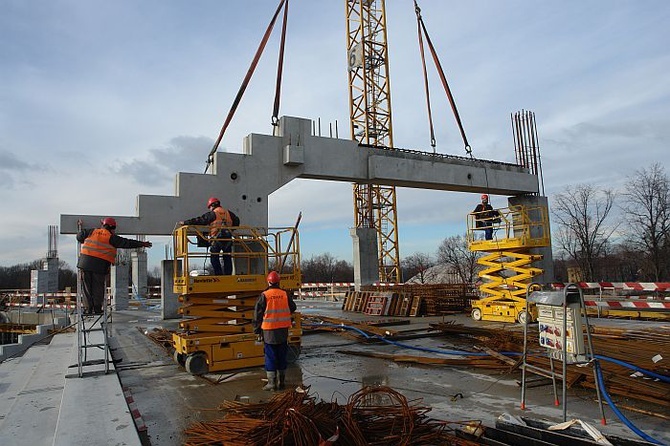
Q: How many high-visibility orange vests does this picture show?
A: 3